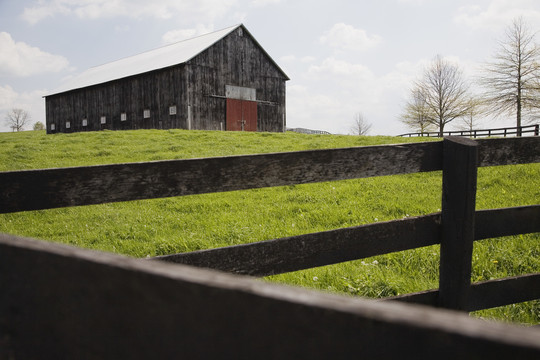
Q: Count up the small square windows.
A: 7